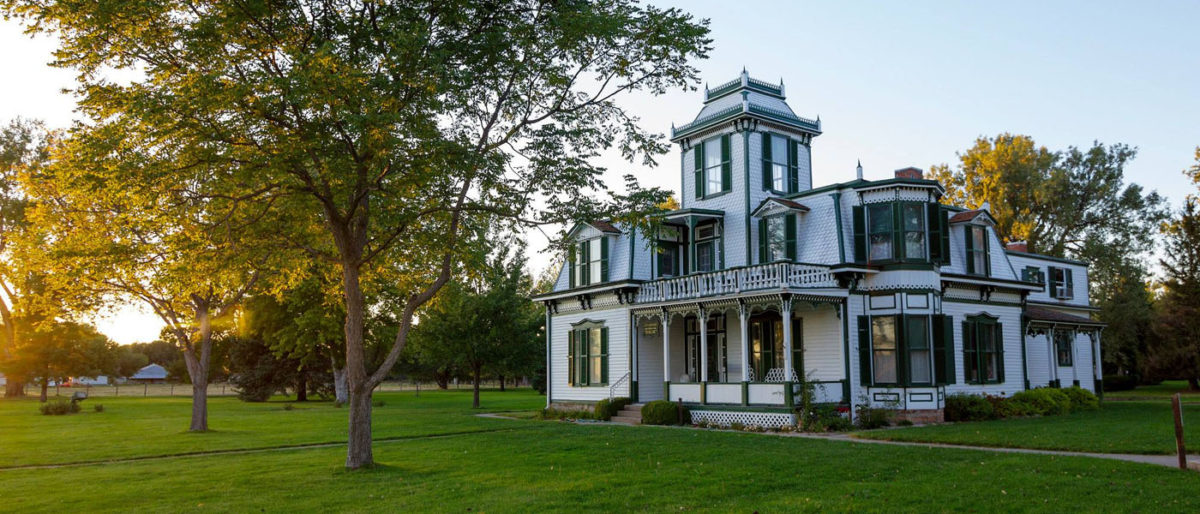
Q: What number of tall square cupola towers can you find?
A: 1